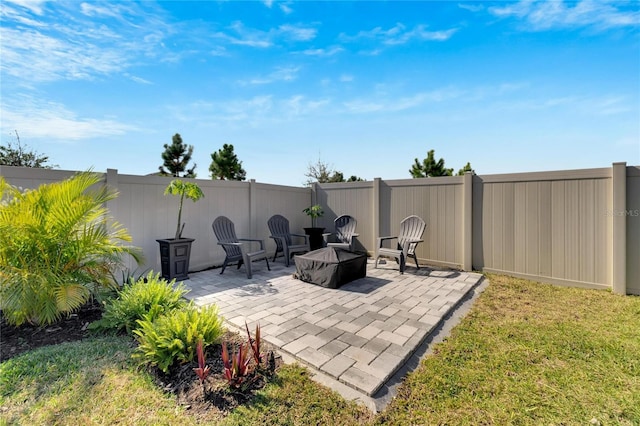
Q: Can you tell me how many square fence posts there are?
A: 6